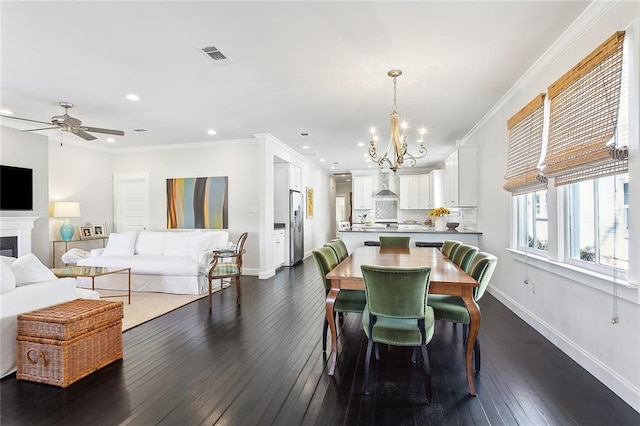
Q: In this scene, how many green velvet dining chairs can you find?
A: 8